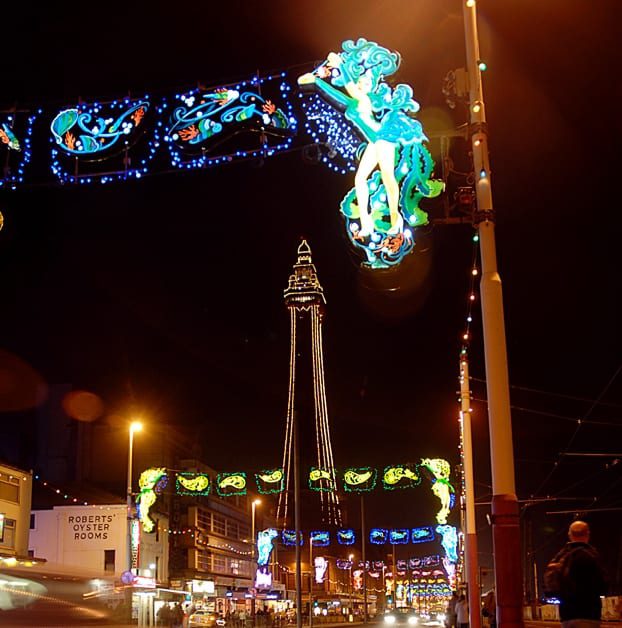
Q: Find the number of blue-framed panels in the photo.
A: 9